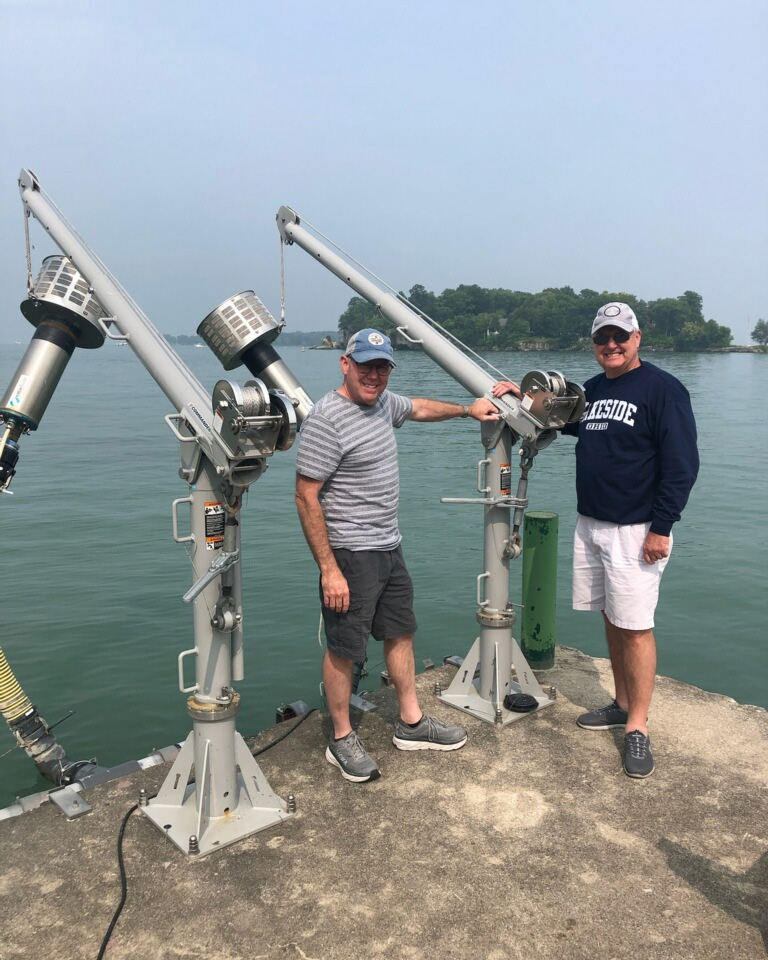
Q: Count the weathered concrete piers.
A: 1